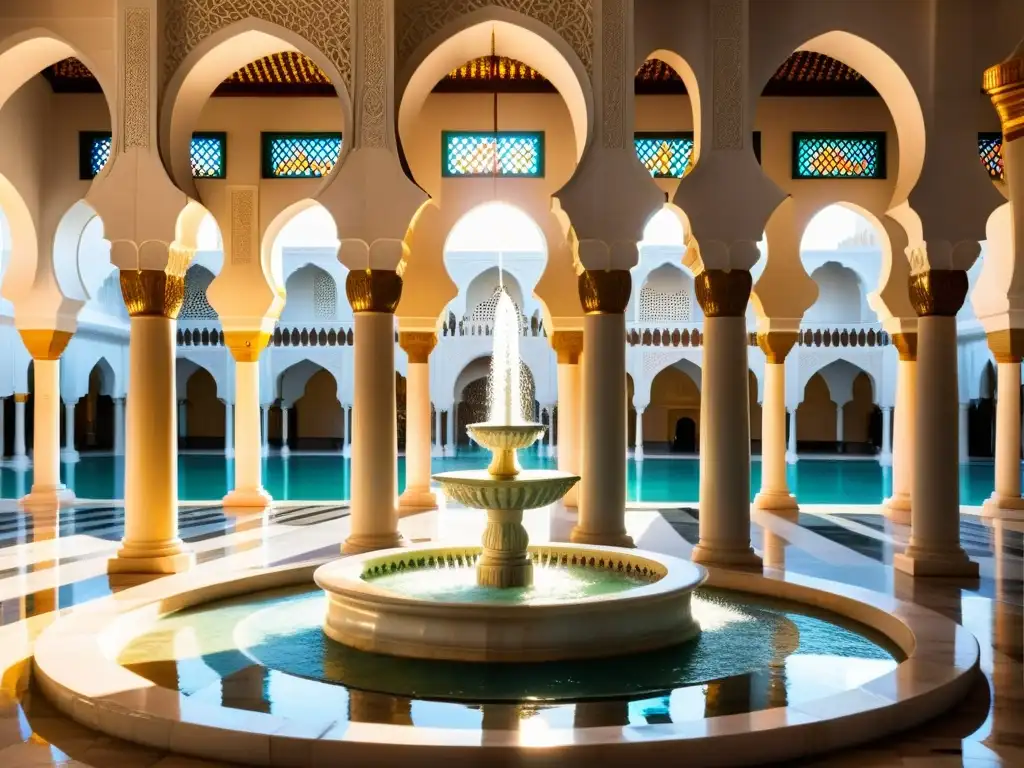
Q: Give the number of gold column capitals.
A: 13